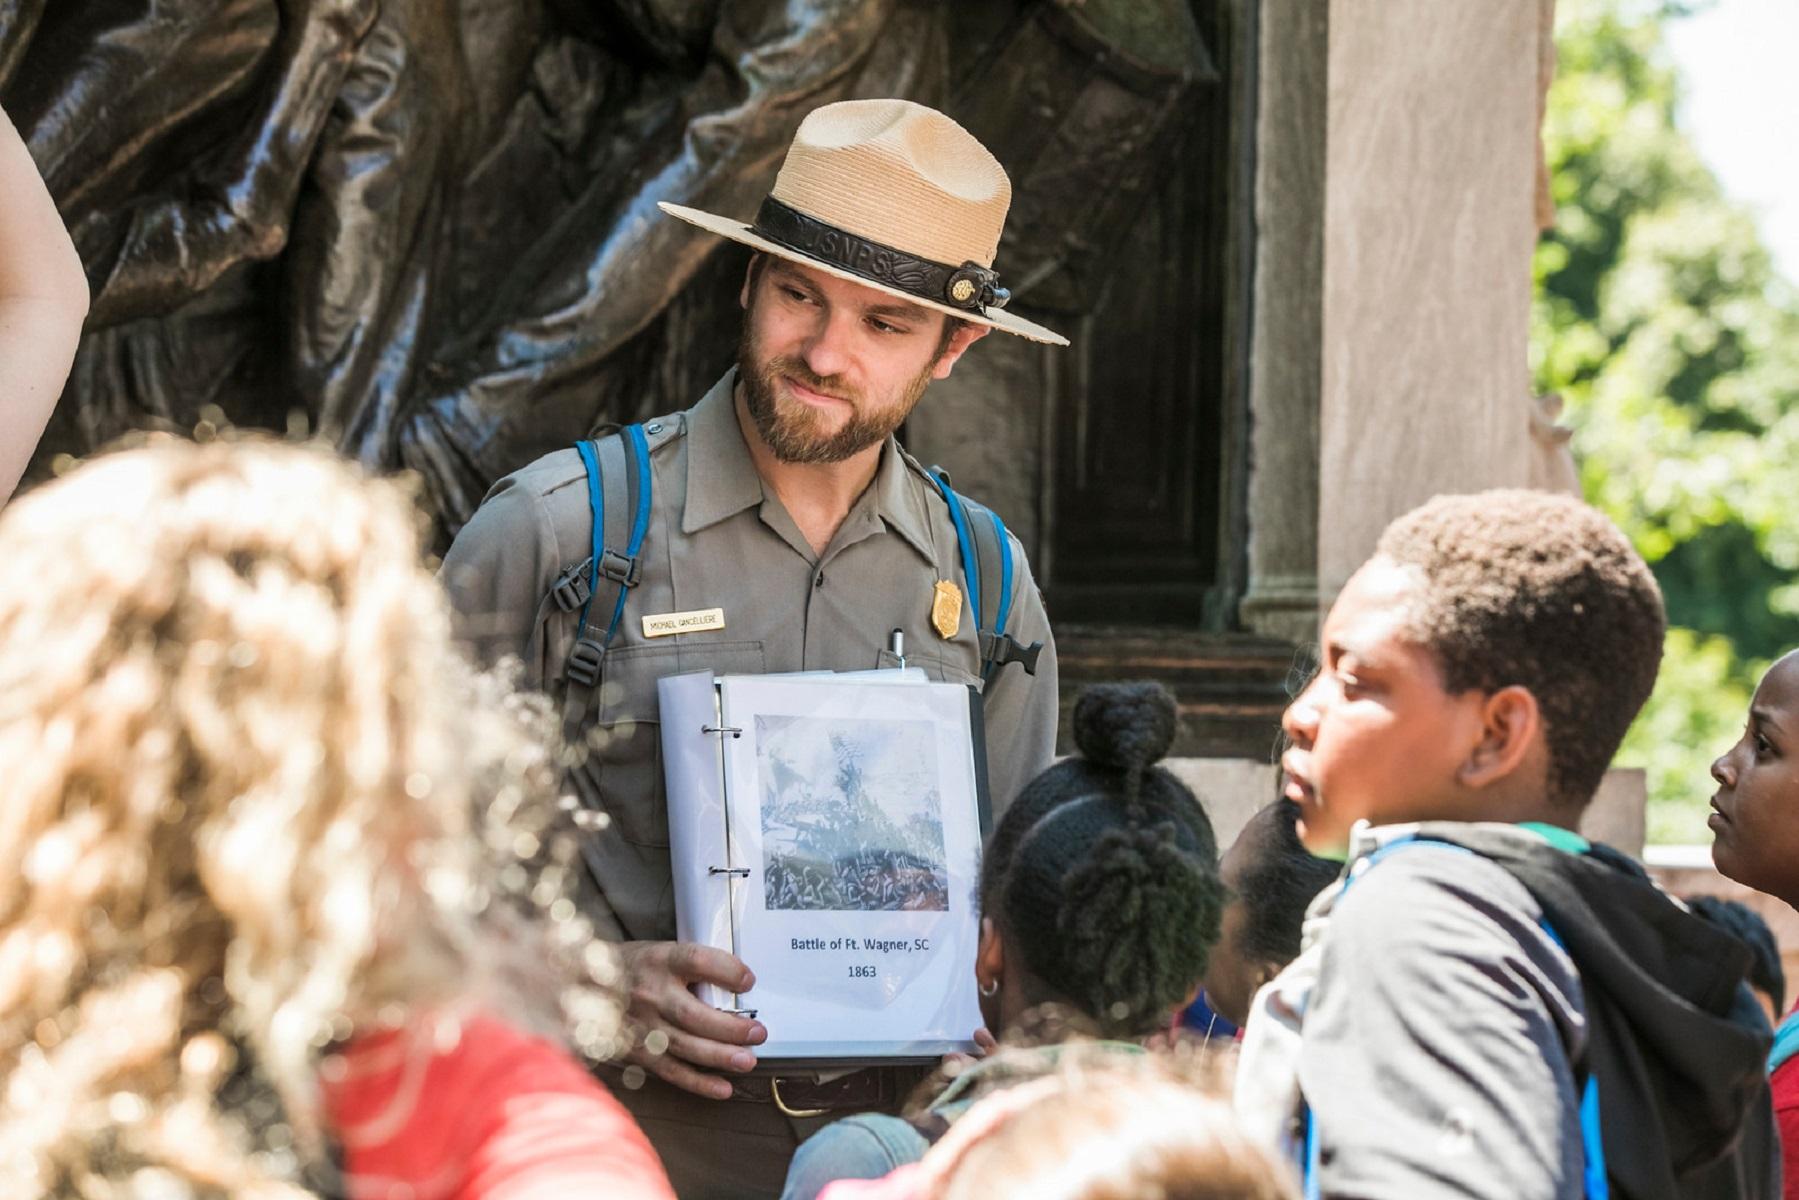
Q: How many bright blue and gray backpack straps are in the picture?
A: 2